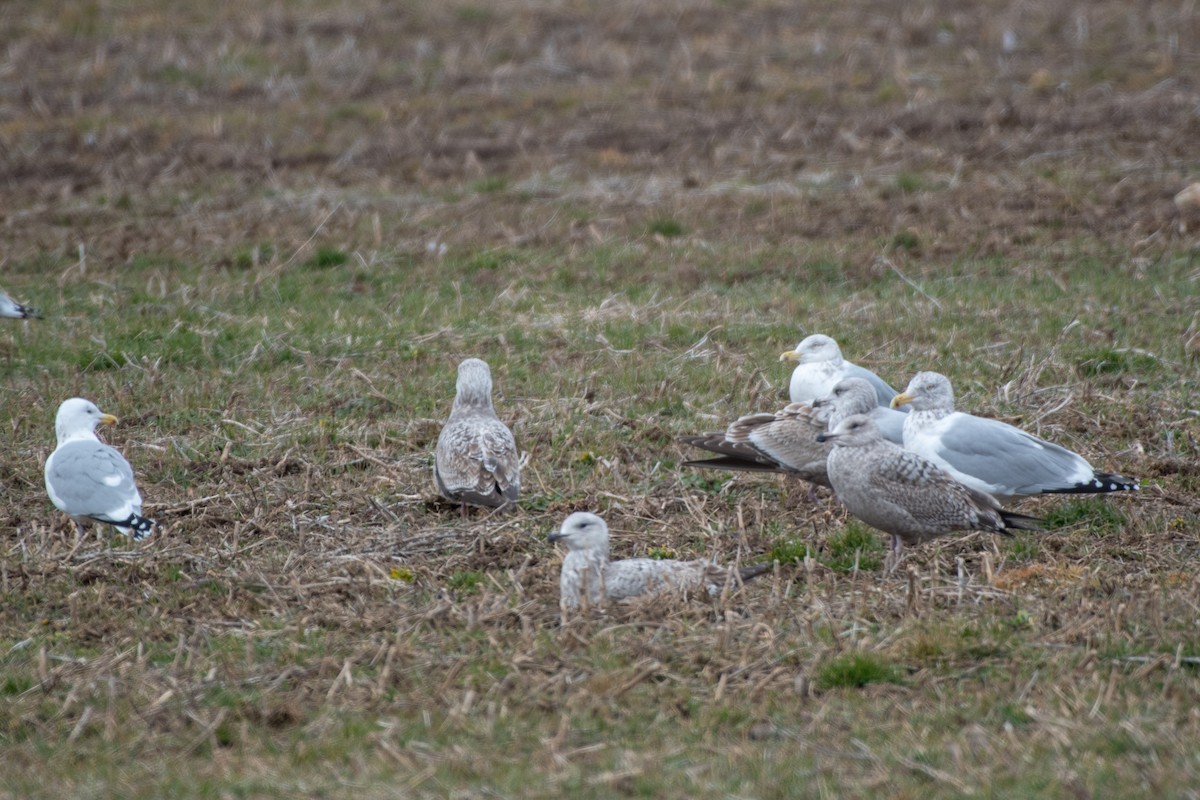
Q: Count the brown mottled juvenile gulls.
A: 4